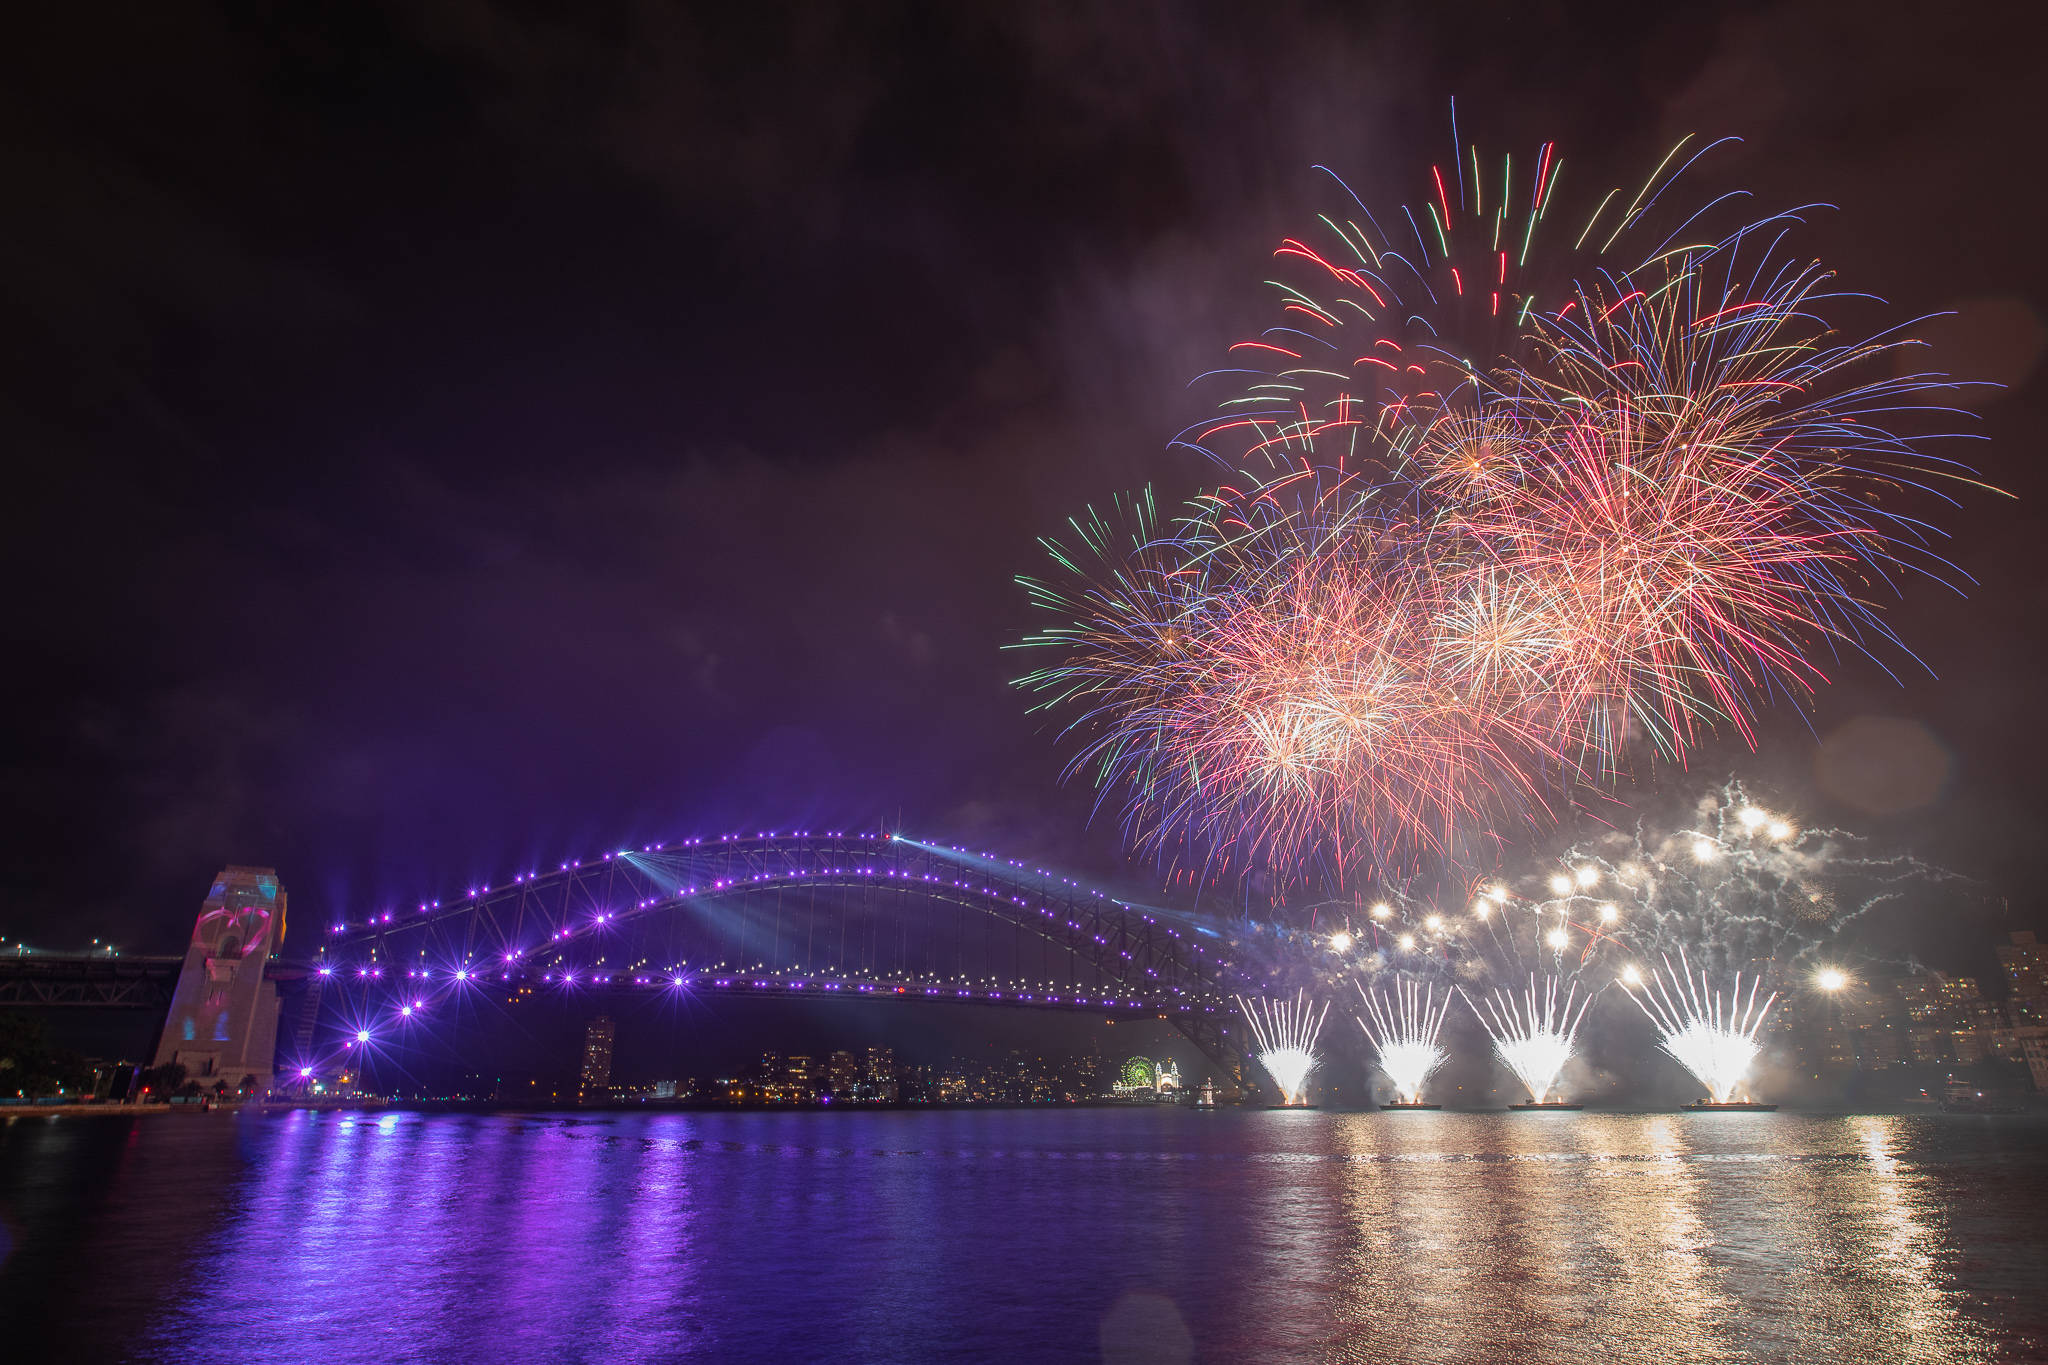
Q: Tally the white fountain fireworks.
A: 4